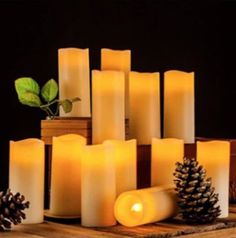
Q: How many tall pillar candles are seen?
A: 12